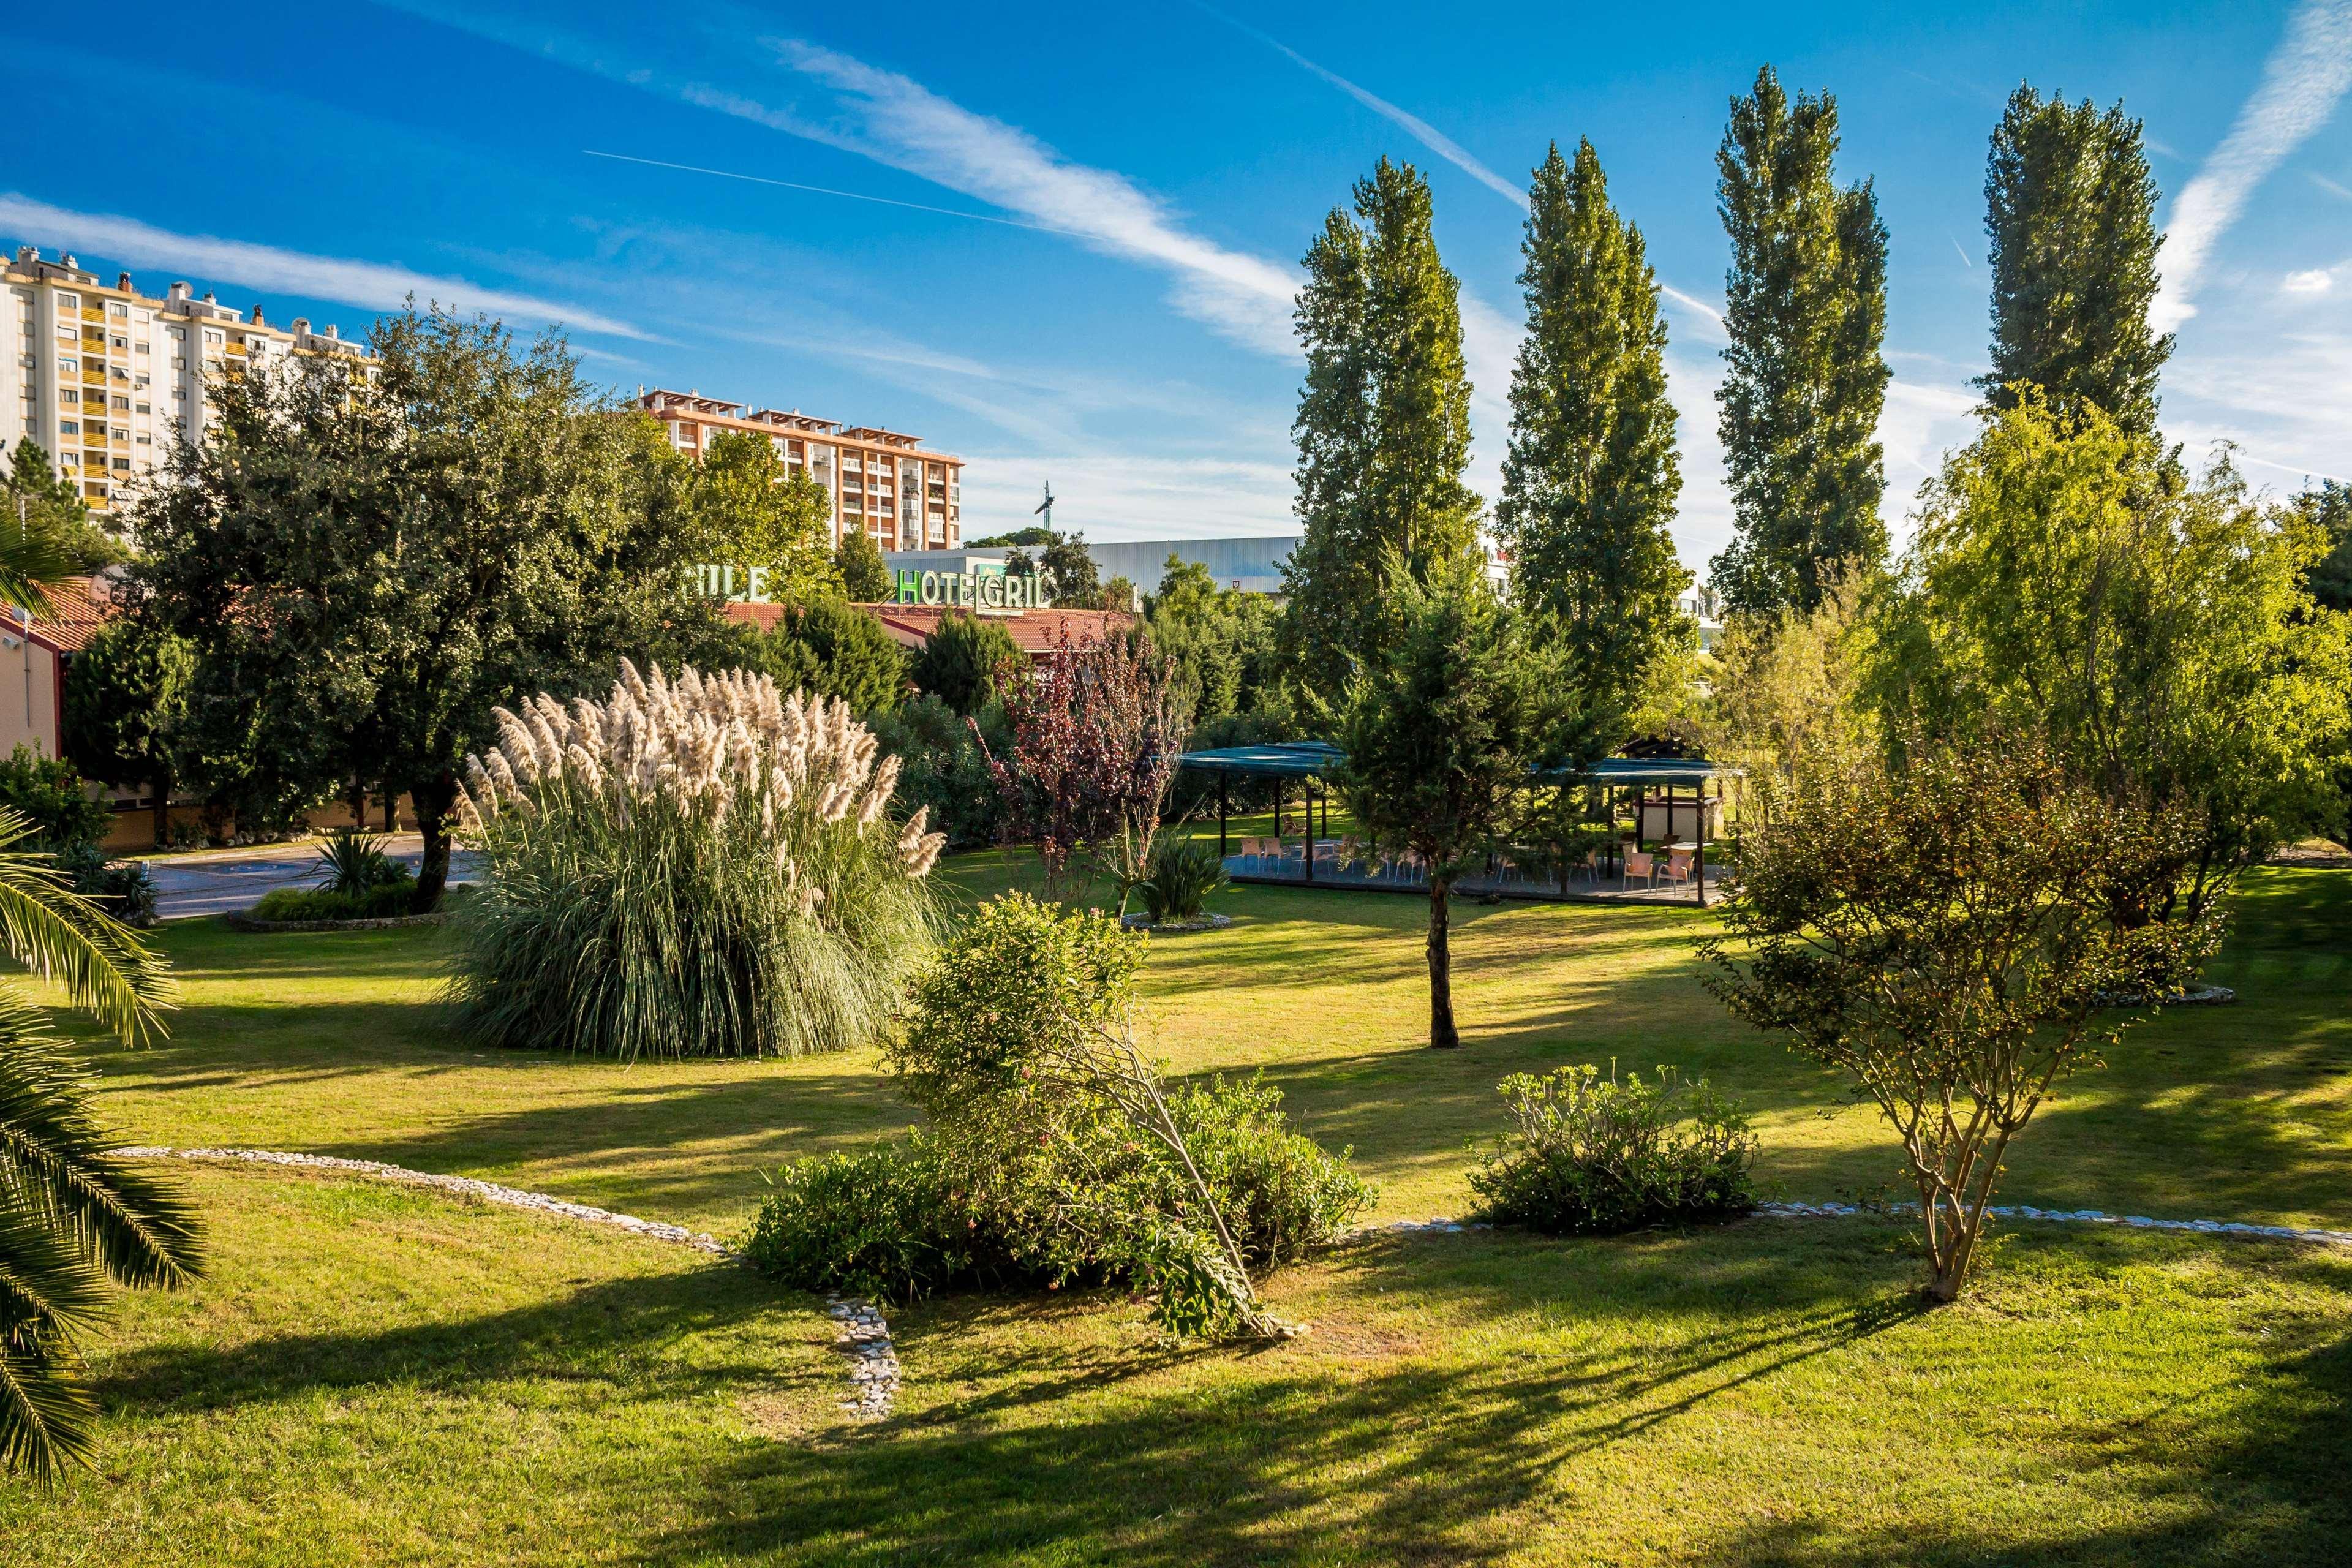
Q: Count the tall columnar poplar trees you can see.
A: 4